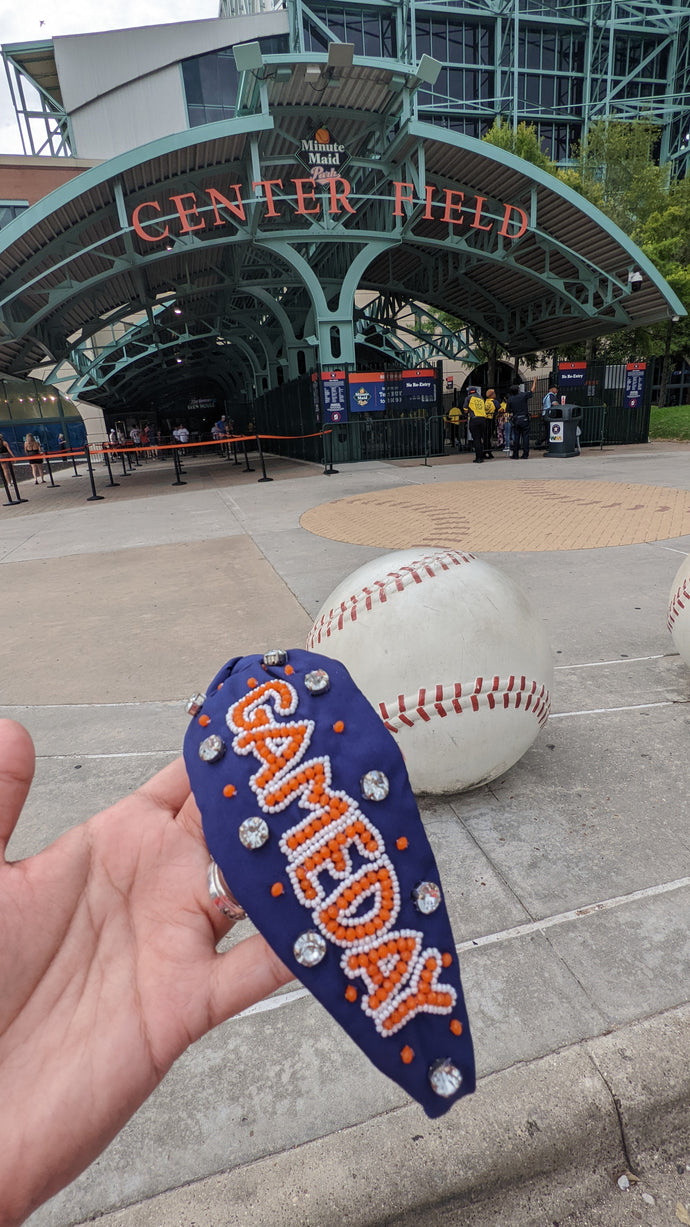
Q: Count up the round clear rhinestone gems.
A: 9